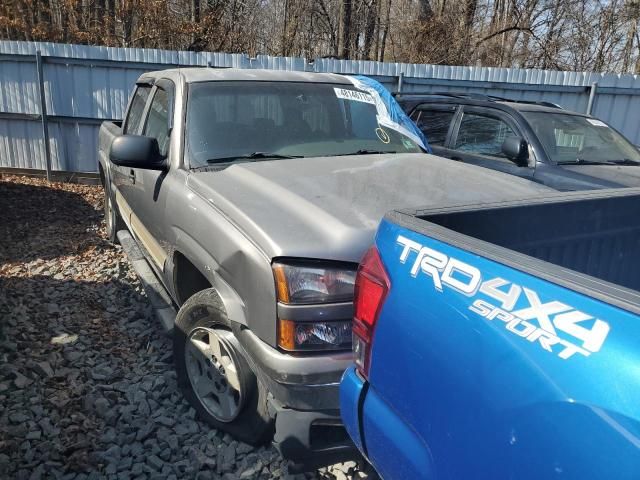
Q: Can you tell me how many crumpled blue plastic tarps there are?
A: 1